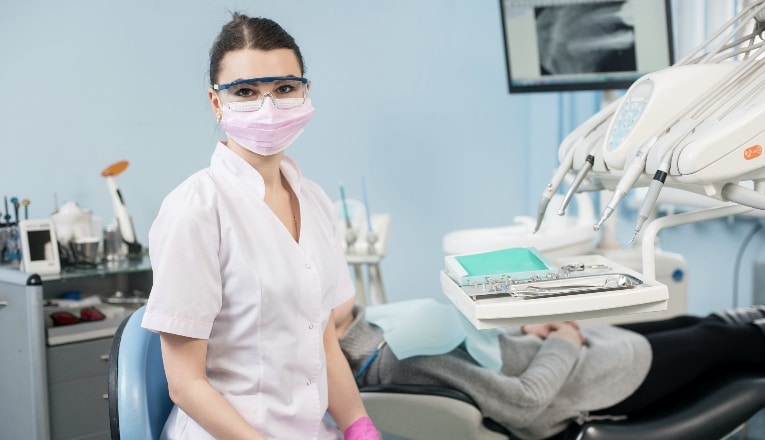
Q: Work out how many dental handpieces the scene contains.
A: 4